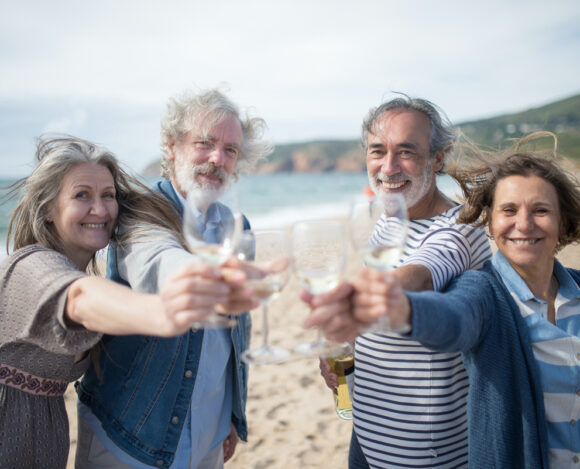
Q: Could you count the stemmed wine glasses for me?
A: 4